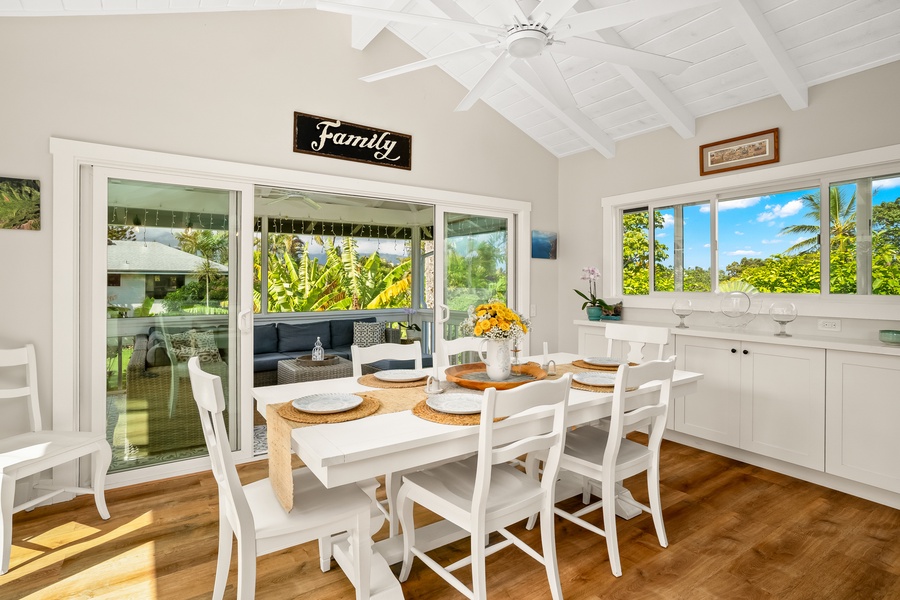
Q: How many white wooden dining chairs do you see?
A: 7